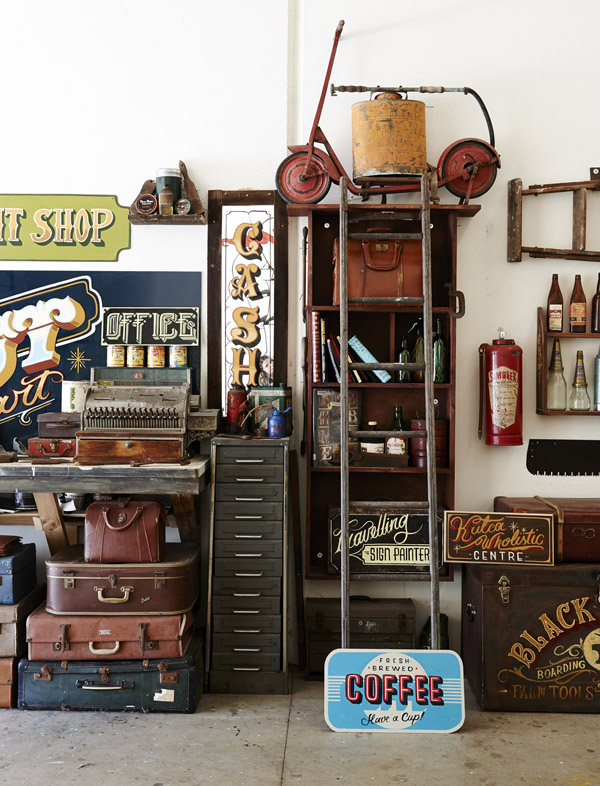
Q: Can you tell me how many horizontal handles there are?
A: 12